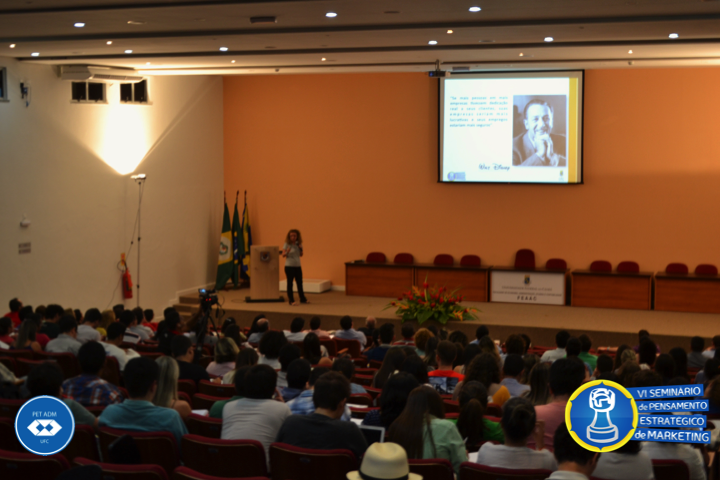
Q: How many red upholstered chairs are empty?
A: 10